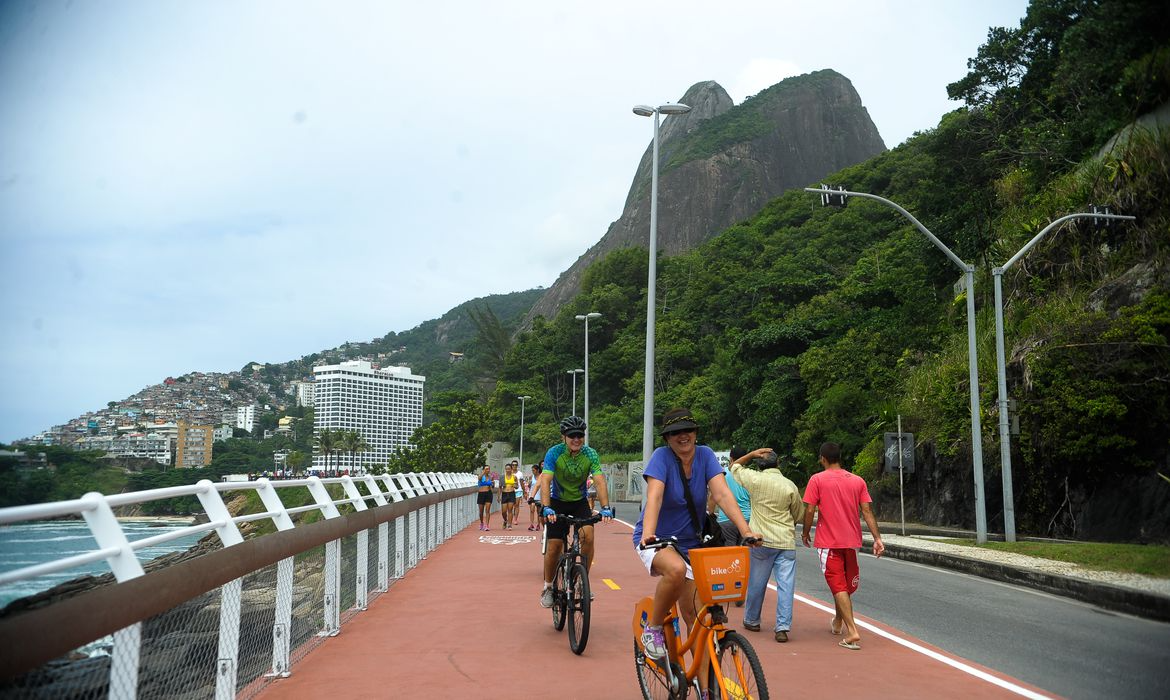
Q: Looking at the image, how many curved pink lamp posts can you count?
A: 0